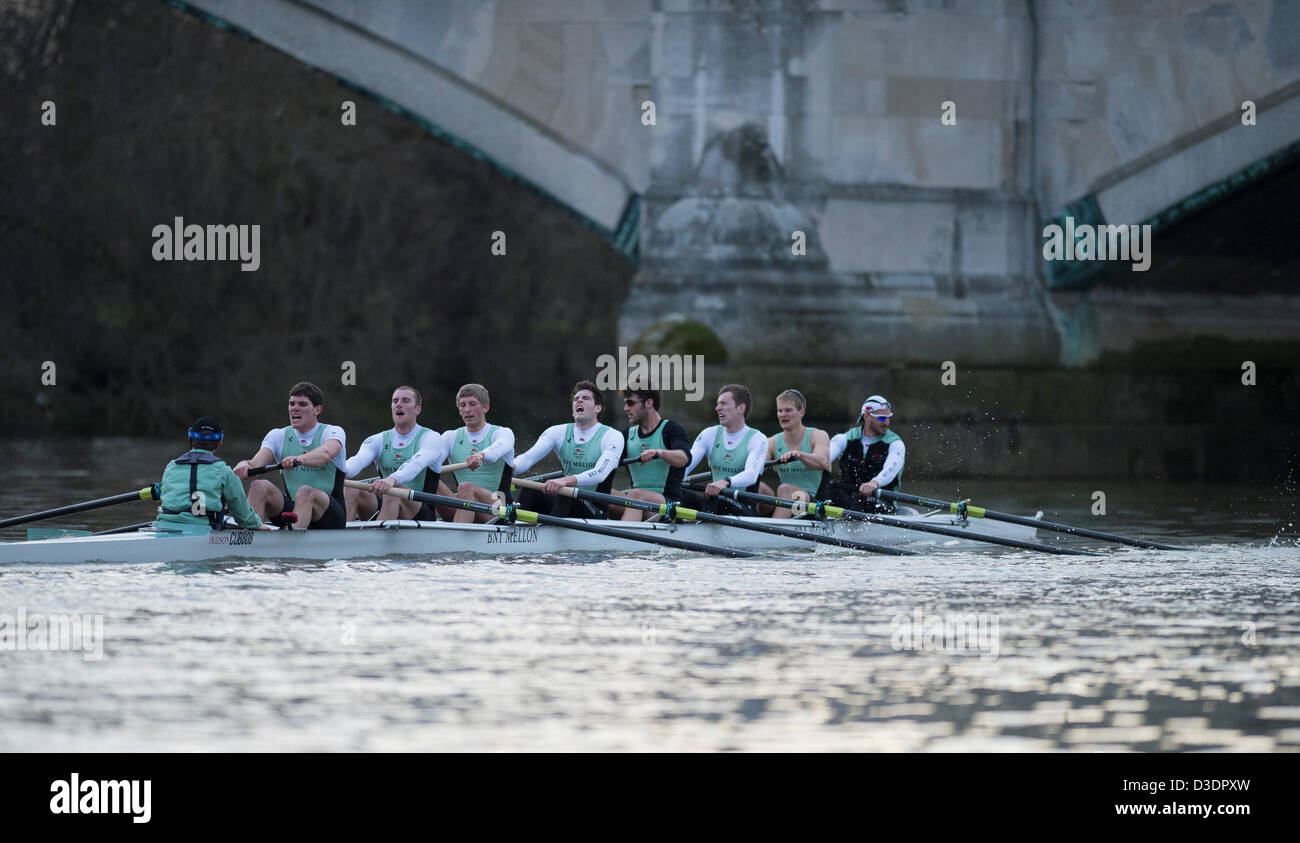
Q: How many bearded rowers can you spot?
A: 2